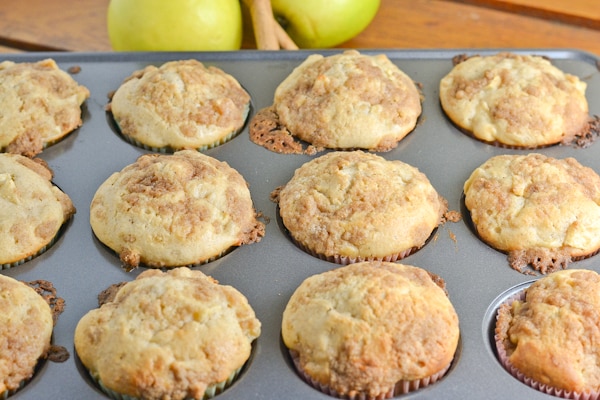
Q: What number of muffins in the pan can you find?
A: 12